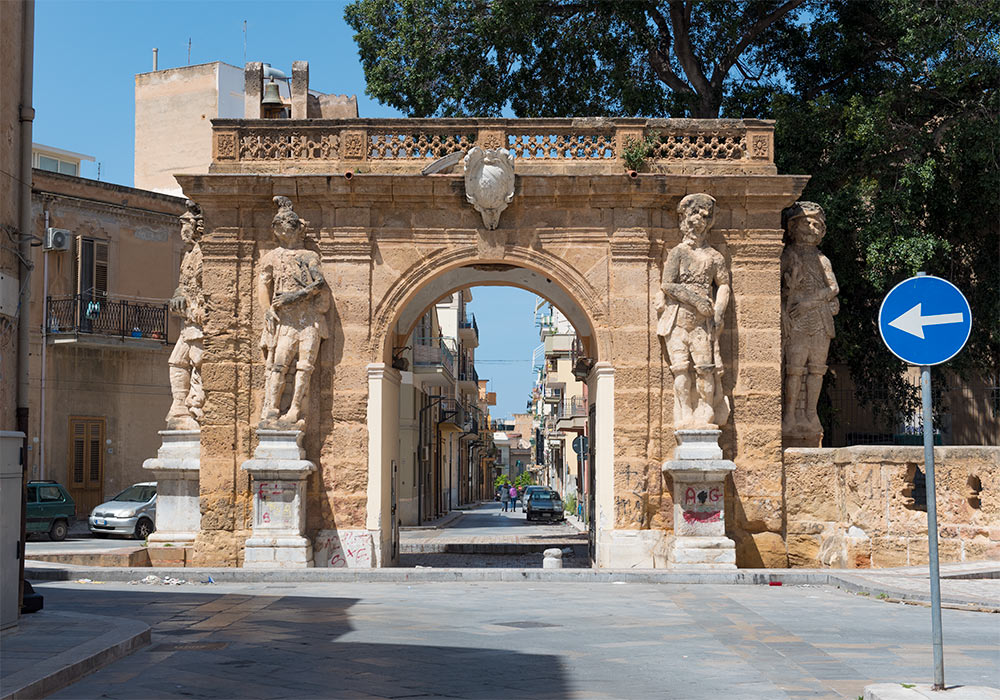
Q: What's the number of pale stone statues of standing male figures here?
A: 4